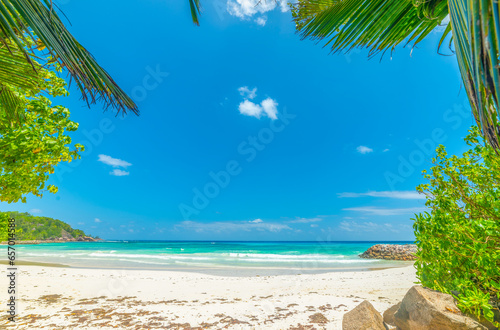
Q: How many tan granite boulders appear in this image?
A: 3